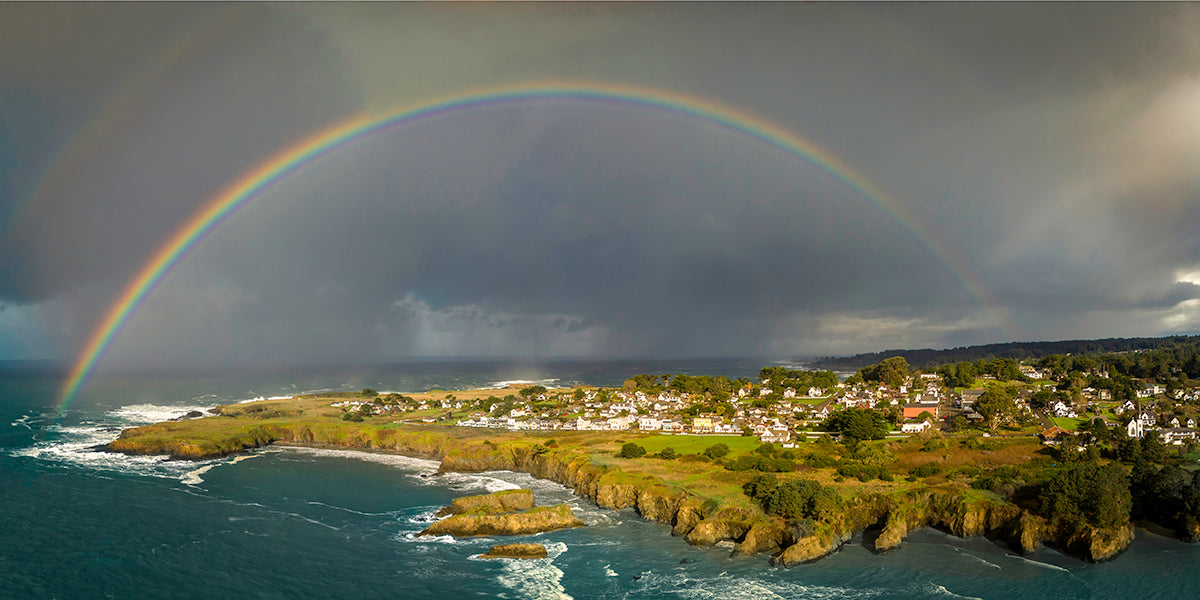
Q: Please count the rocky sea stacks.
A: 3